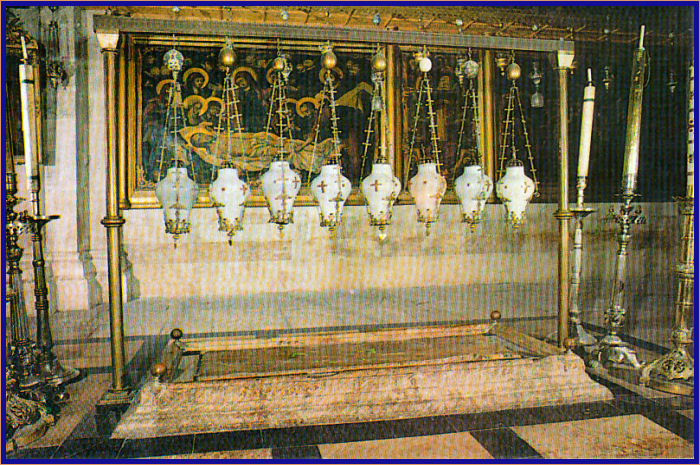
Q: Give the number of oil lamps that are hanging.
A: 8